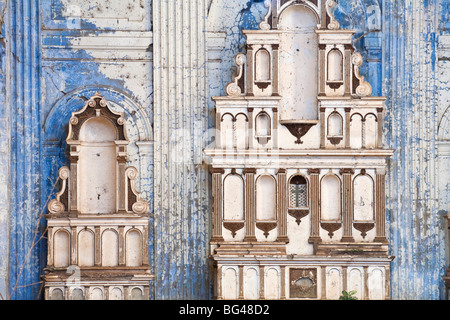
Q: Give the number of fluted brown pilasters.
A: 6